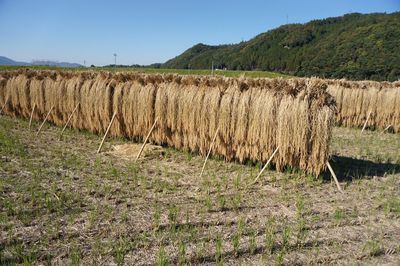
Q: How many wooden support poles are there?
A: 11